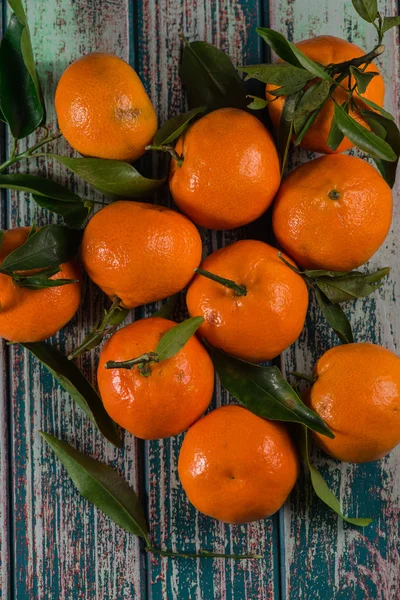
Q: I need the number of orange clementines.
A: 10